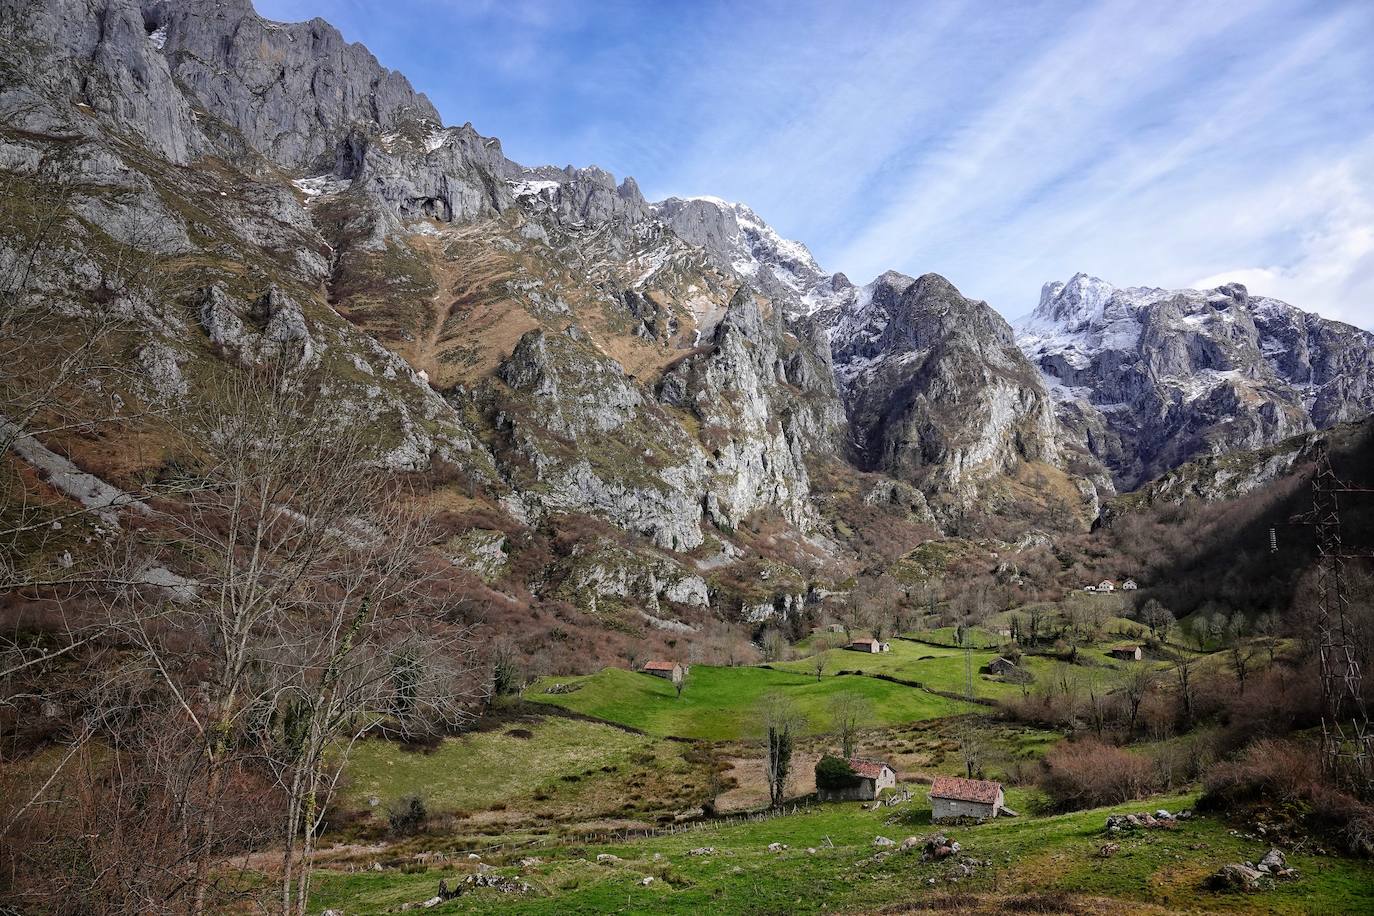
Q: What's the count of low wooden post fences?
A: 1